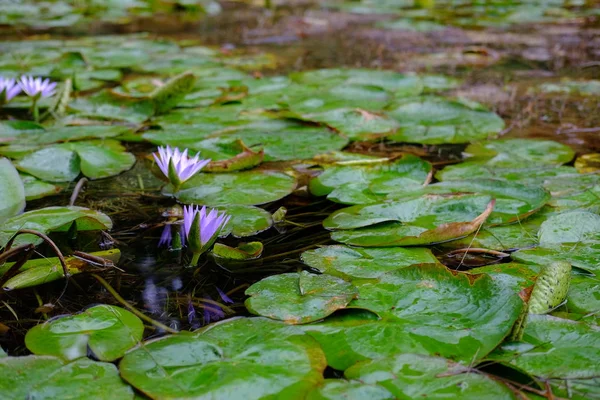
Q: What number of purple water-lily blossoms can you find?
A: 4